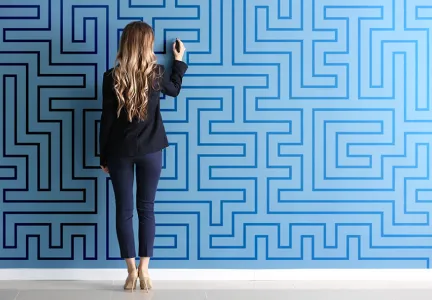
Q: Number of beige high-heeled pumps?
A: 2